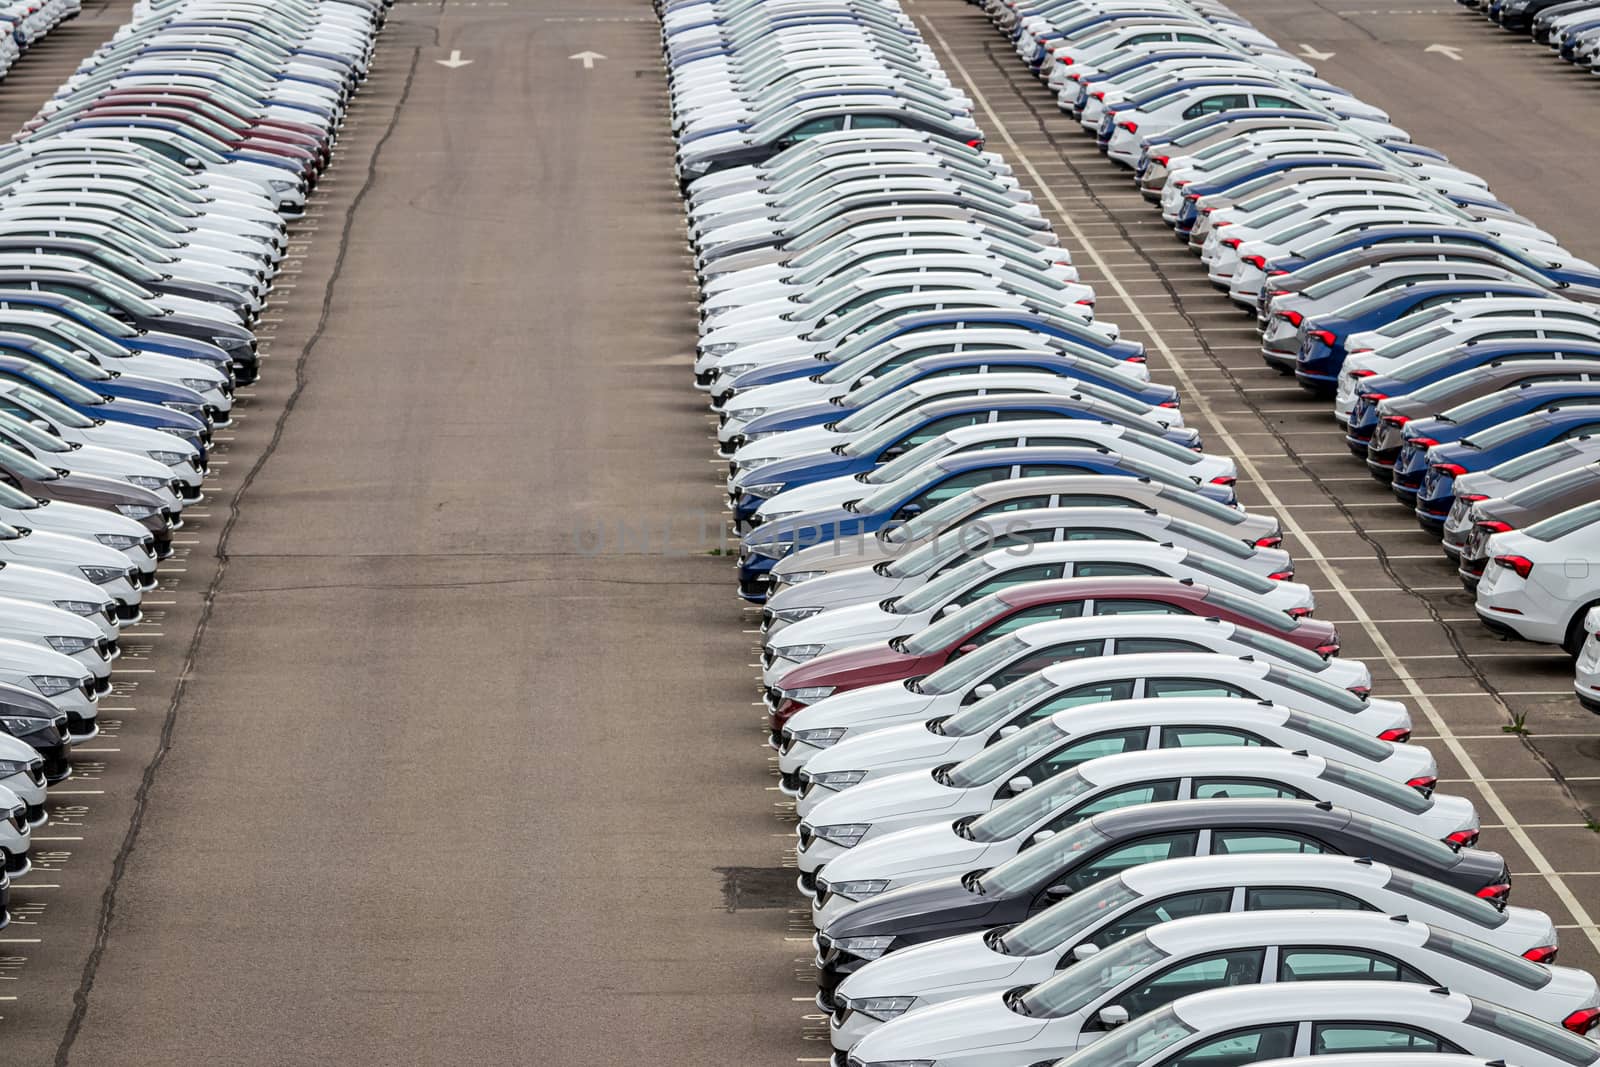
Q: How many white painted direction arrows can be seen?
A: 4